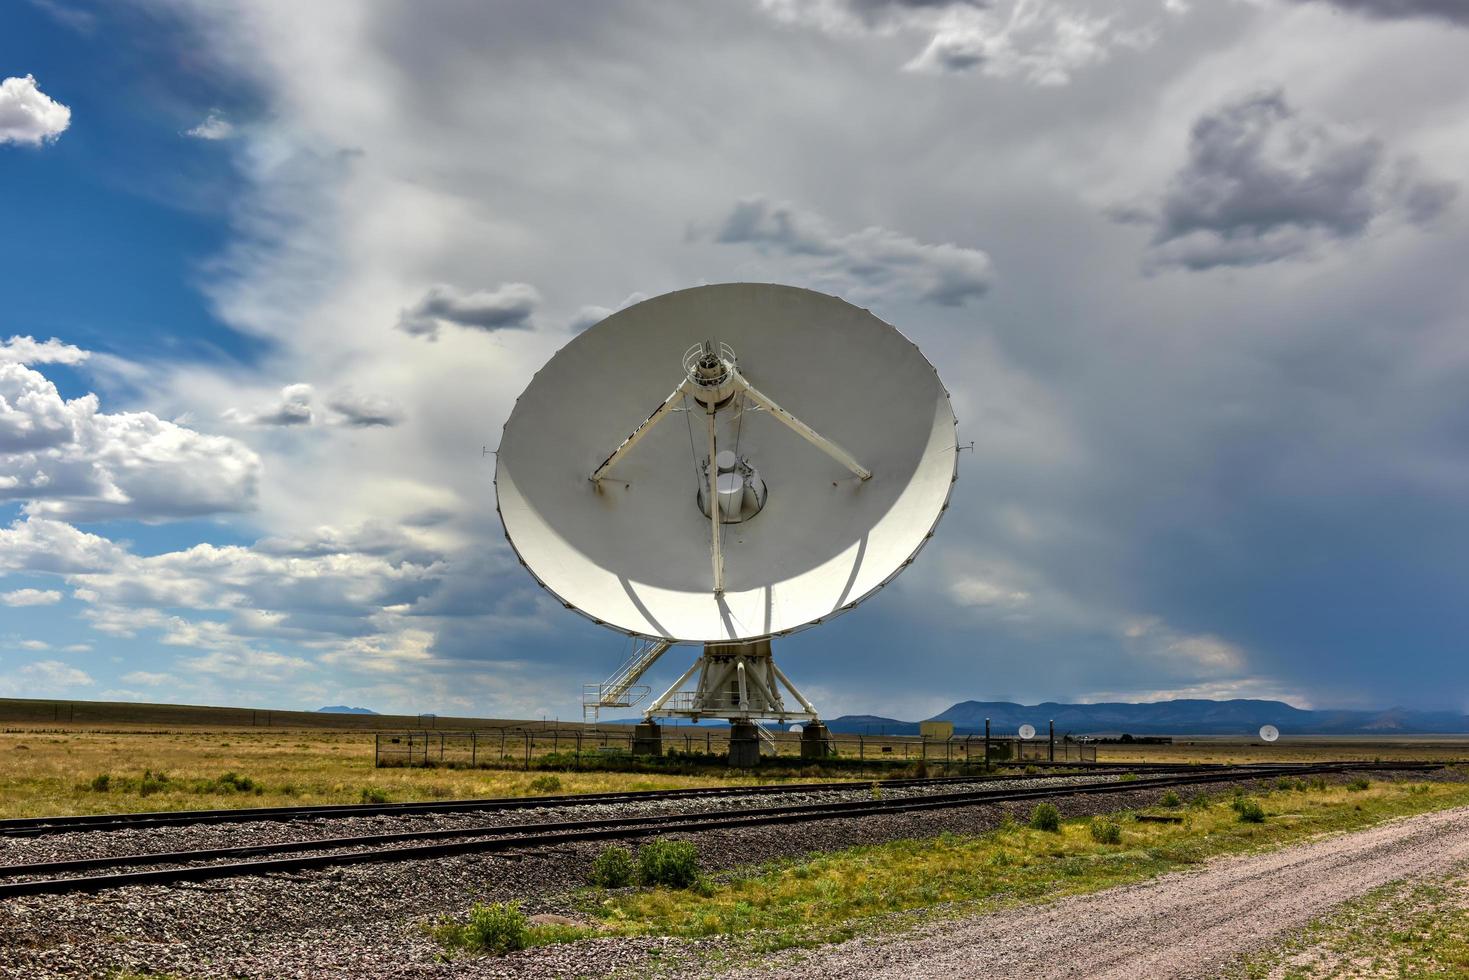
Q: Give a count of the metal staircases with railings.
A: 2